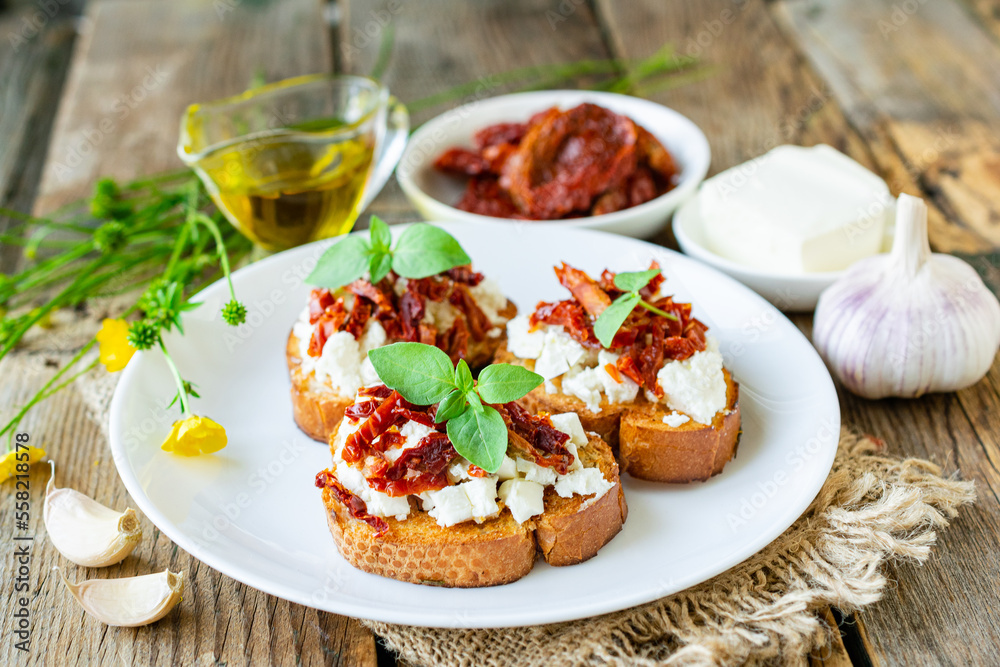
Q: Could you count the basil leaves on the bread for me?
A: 12